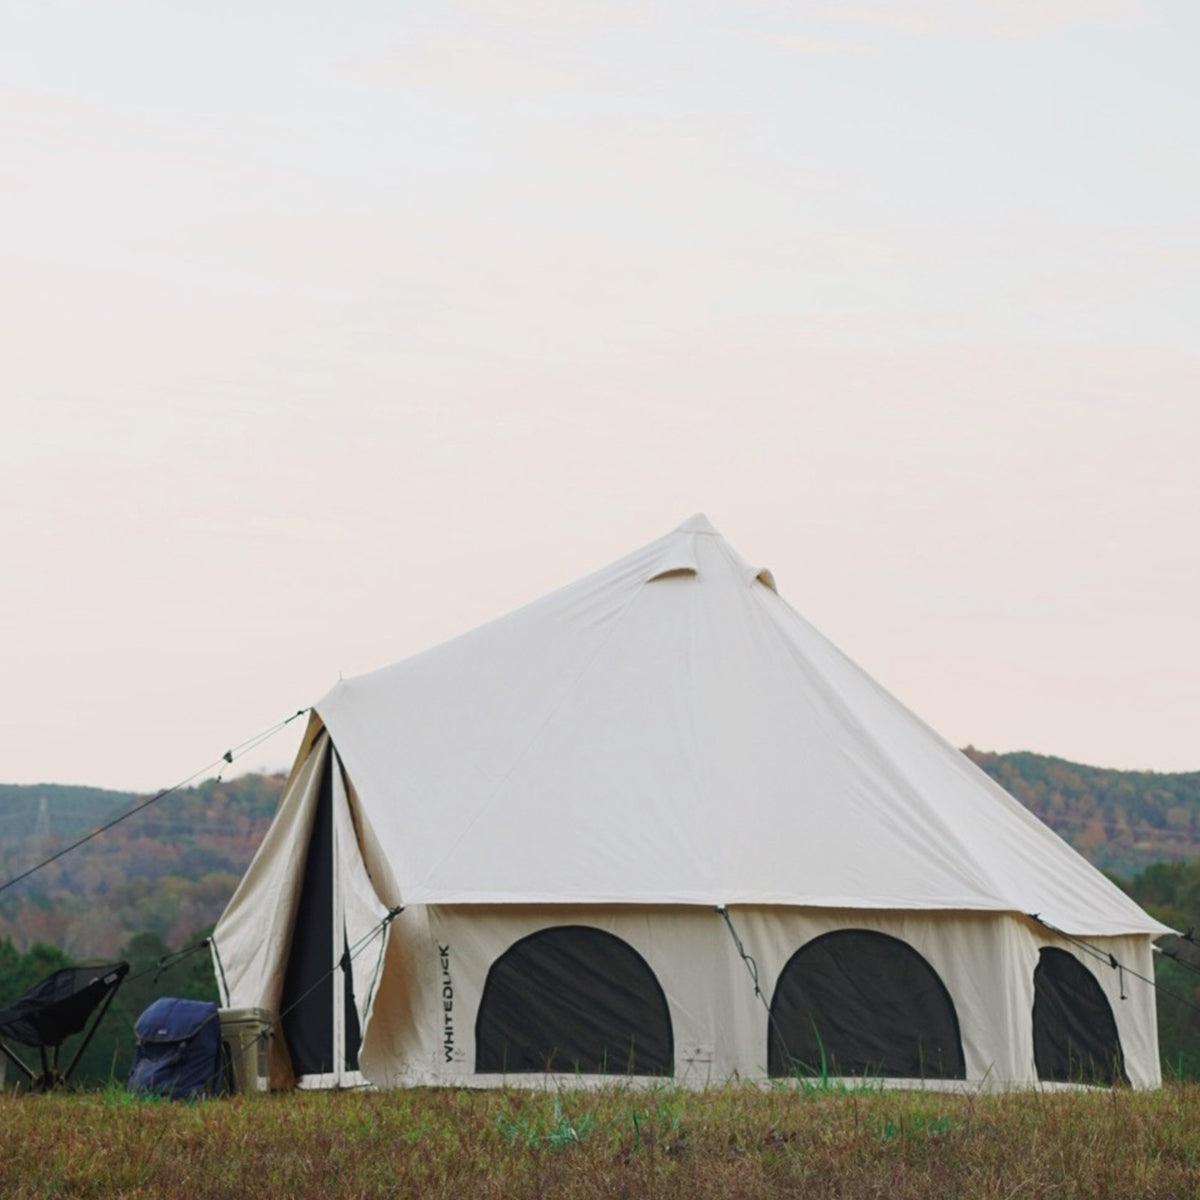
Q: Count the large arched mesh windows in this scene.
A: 3